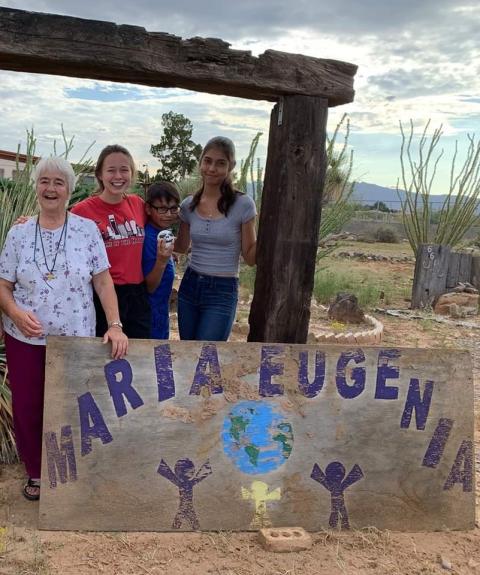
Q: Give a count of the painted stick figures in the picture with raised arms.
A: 3